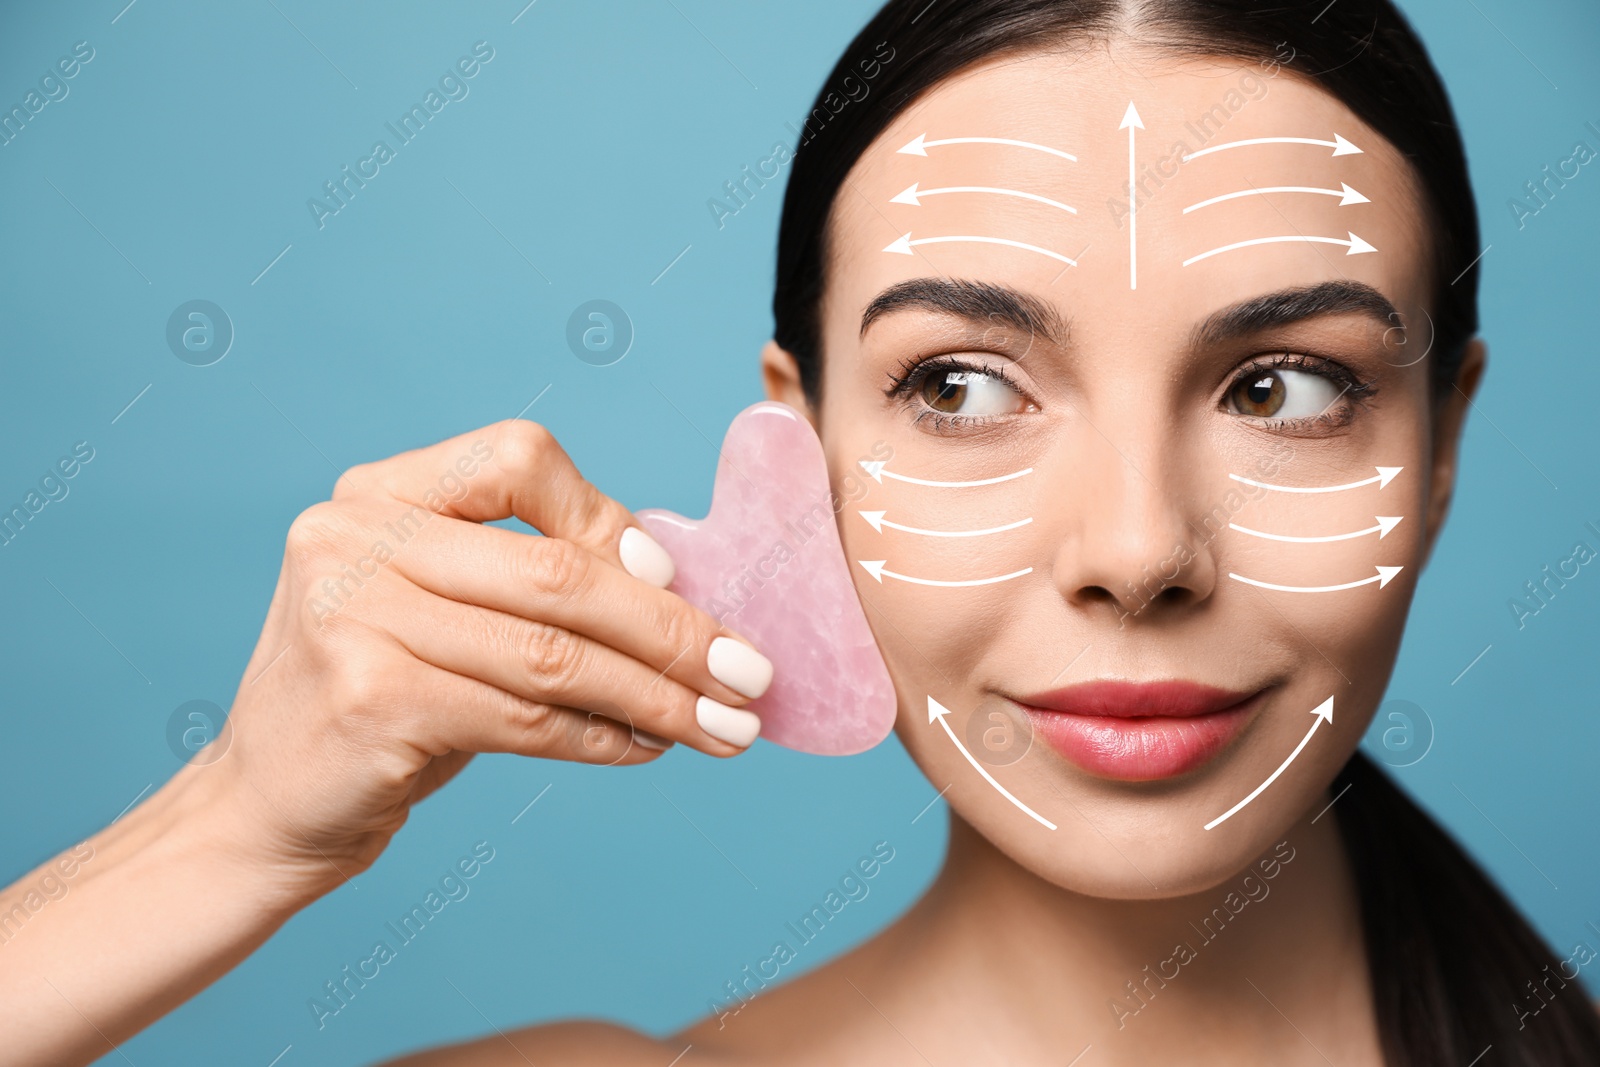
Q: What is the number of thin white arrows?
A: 15